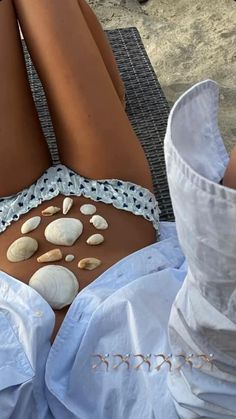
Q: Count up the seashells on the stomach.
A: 12